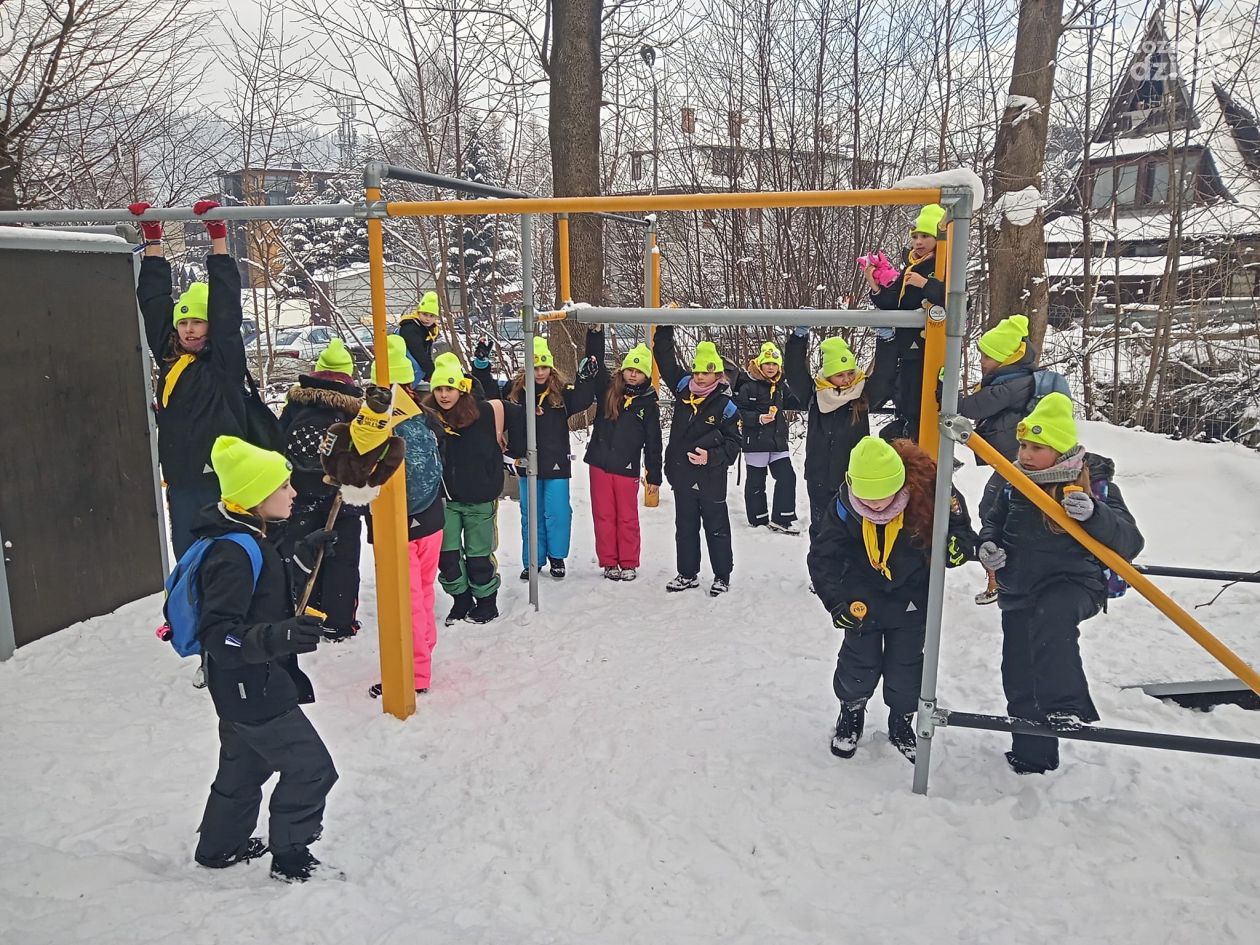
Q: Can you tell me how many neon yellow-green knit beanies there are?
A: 15